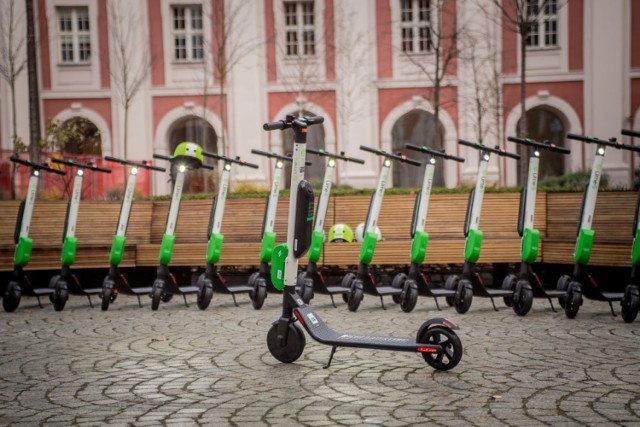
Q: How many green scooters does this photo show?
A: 14